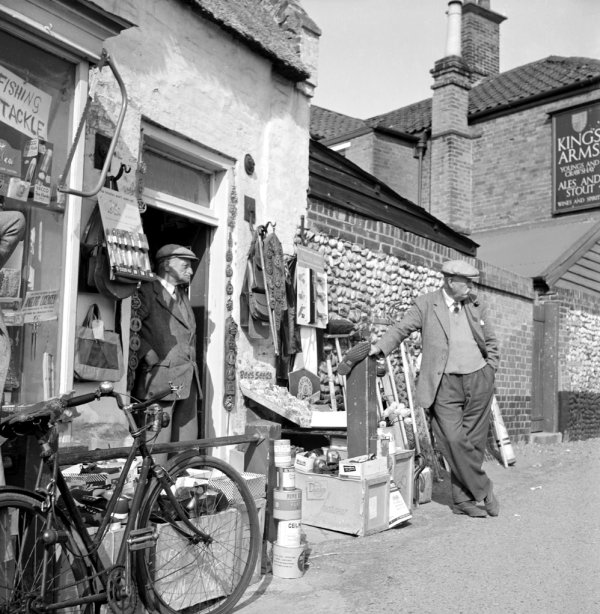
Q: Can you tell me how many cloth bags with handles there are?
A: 1